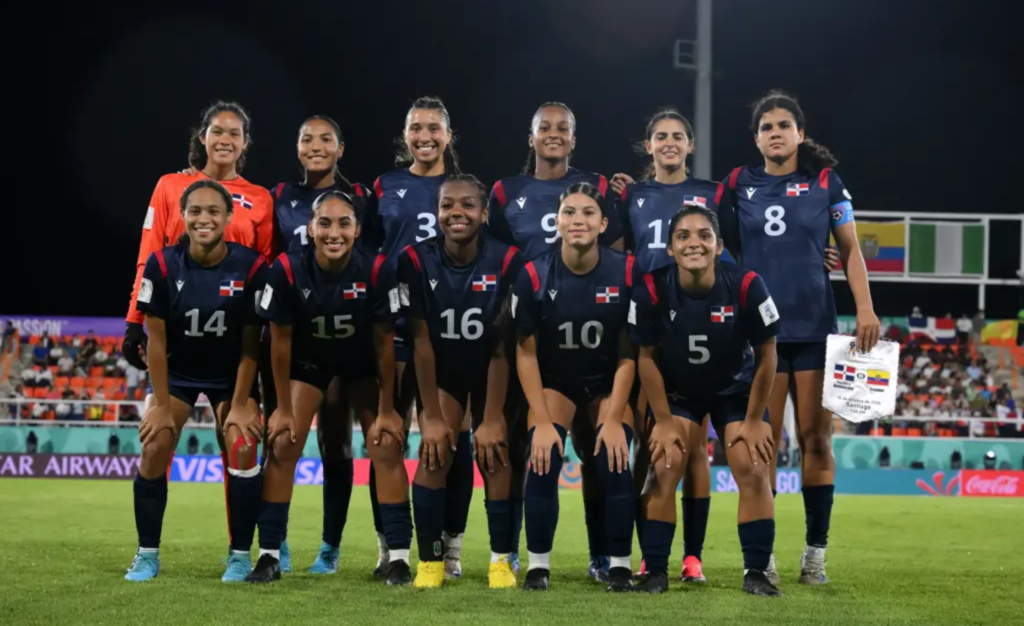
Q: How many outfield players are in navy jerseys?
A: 10